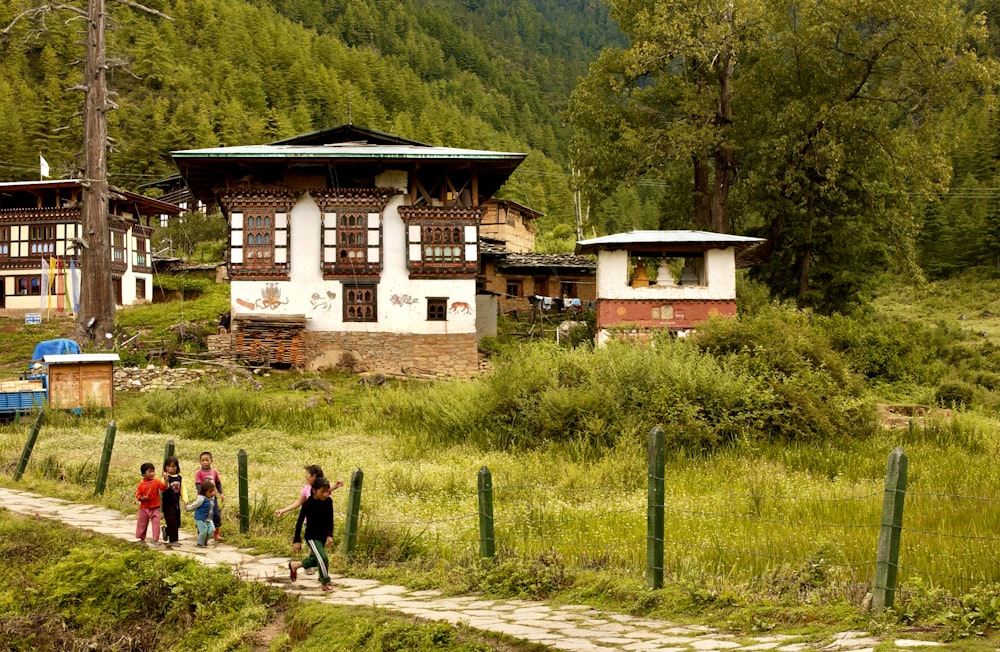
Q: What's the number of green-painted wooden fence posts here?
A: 8